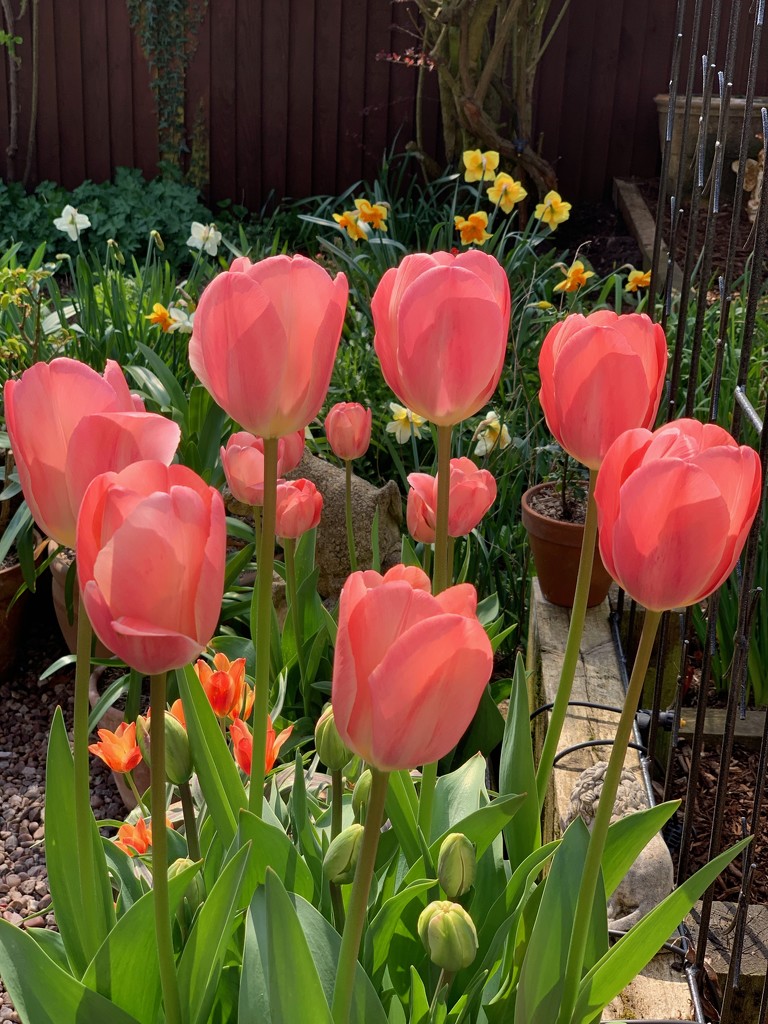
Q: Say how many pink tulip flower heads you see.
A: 13